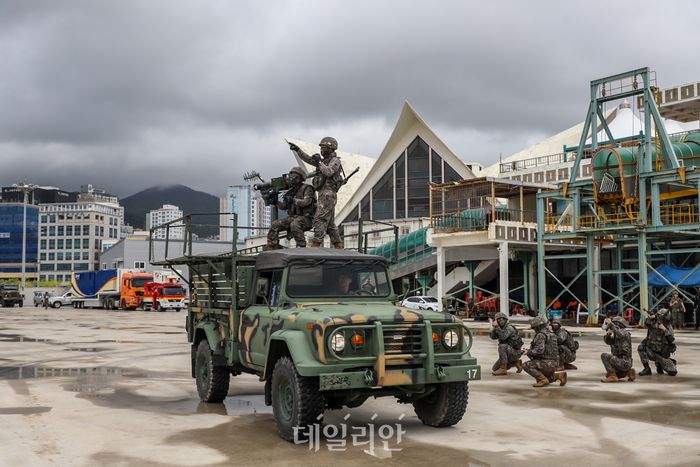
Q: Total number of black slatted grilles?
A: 1